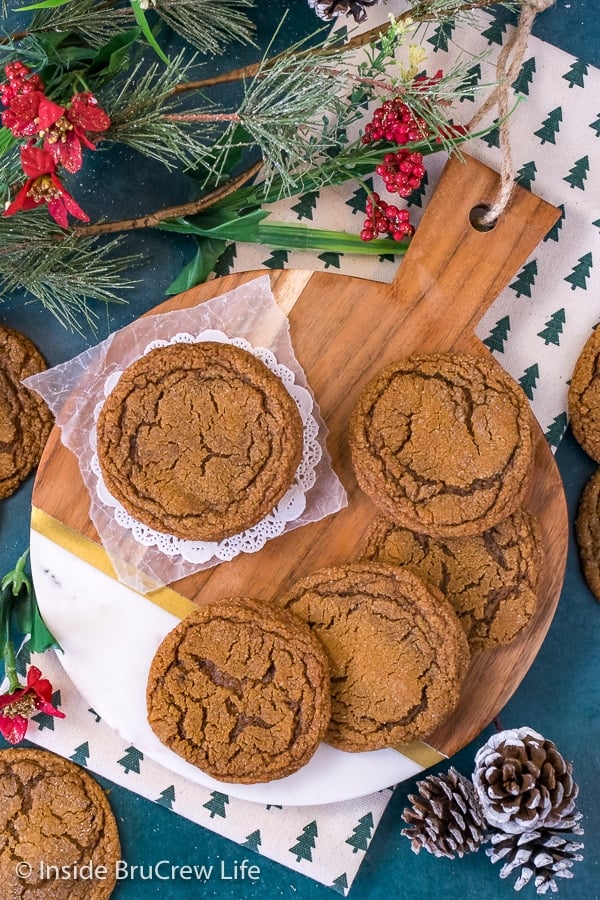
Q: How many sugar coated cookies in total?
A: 9